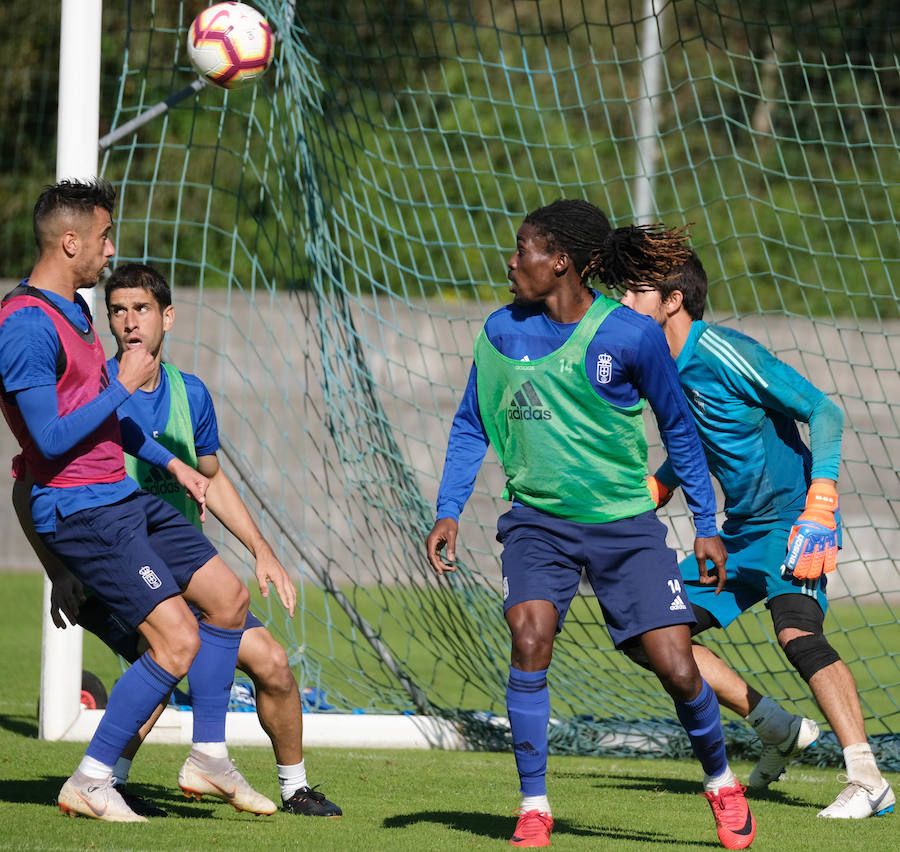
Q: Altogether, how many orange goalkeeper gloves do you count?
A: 2